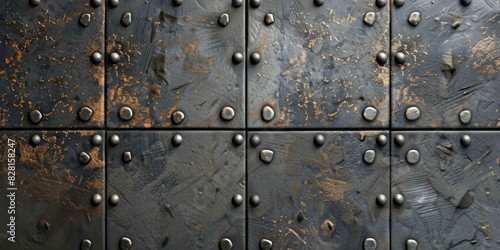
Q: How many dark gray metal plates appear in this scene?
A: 8